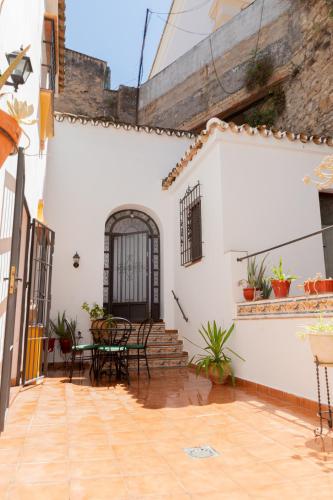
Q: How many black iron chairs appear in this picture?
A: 4